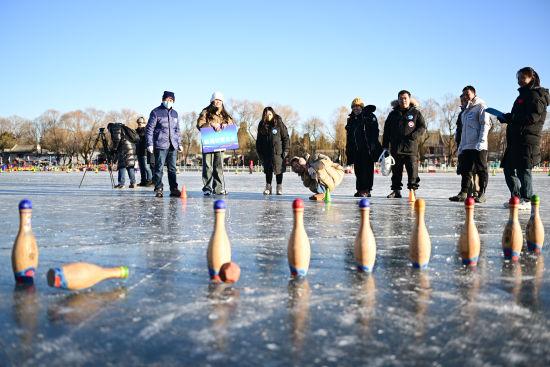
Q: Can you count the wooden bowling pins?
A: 9